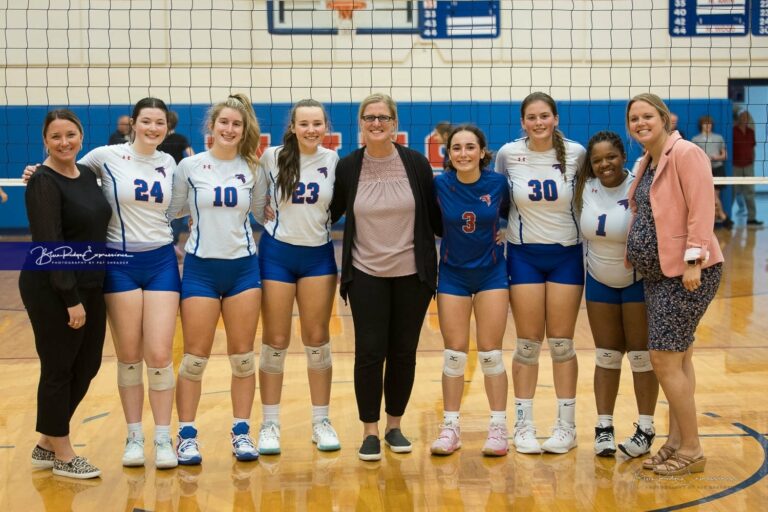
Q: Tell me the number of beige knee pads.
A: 12